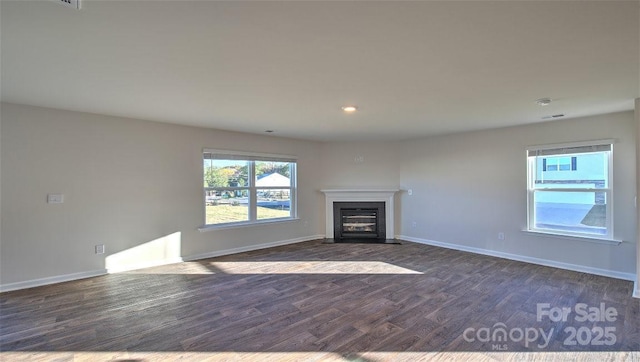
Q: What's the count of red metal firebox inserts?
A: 0